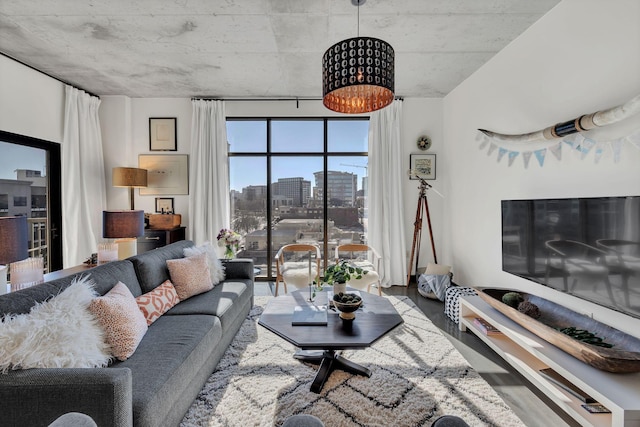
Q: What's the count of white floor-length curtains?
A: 3